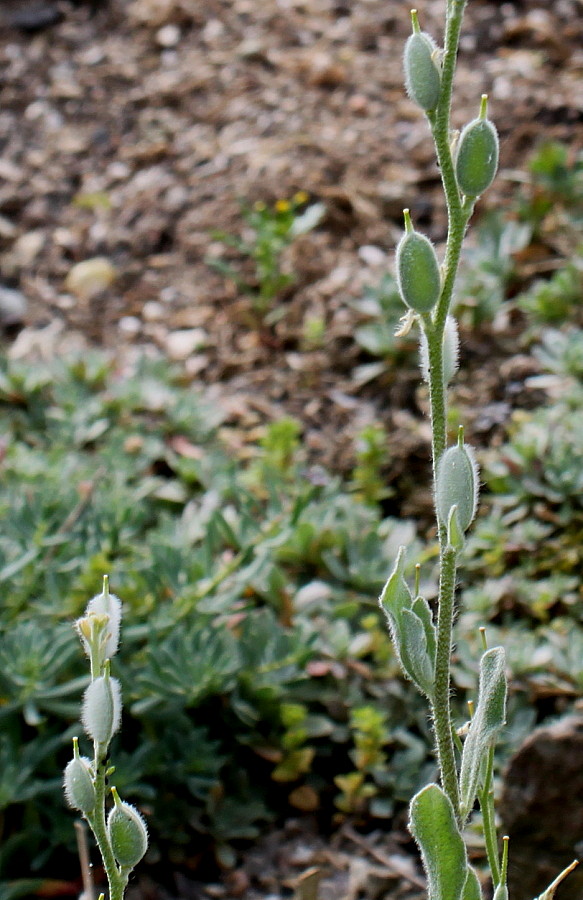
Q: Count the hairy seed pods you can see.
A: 9